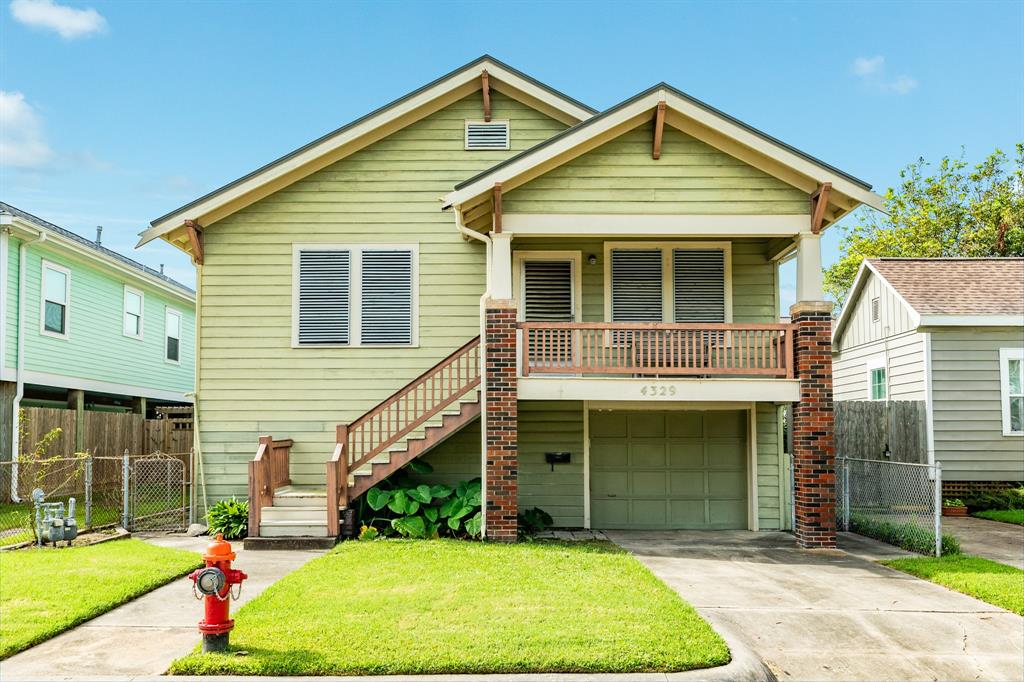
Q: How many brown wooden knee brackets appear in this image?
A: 5